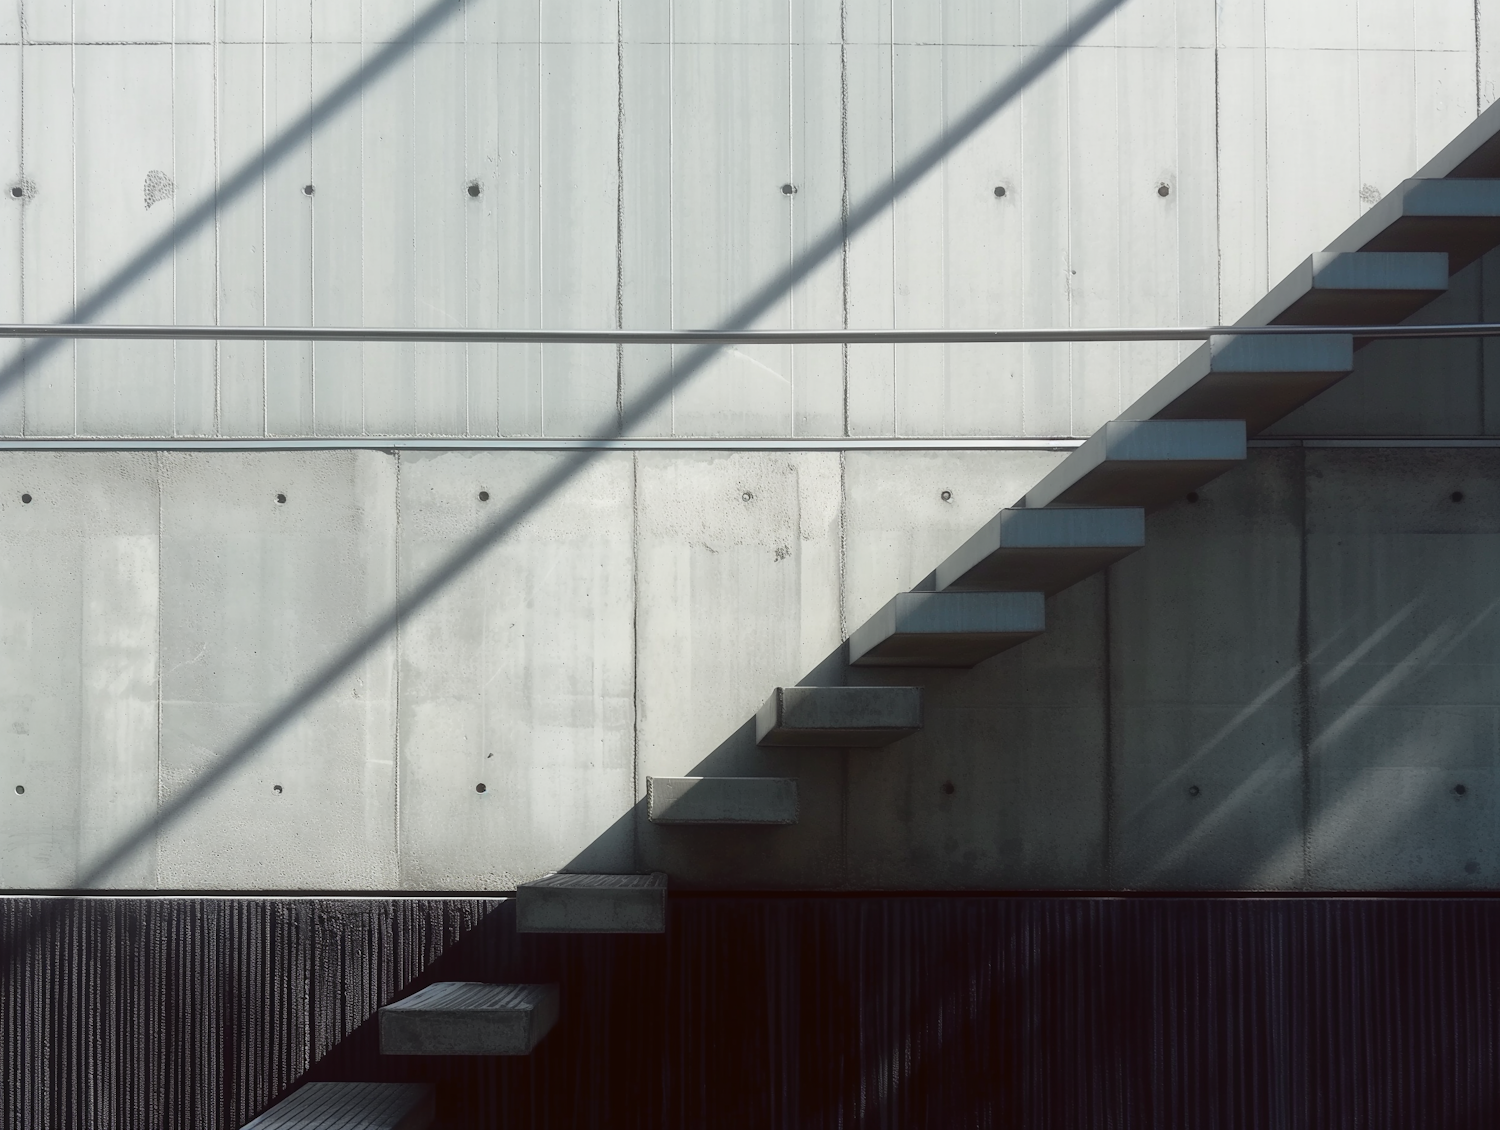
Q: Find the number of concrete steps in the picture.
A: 12